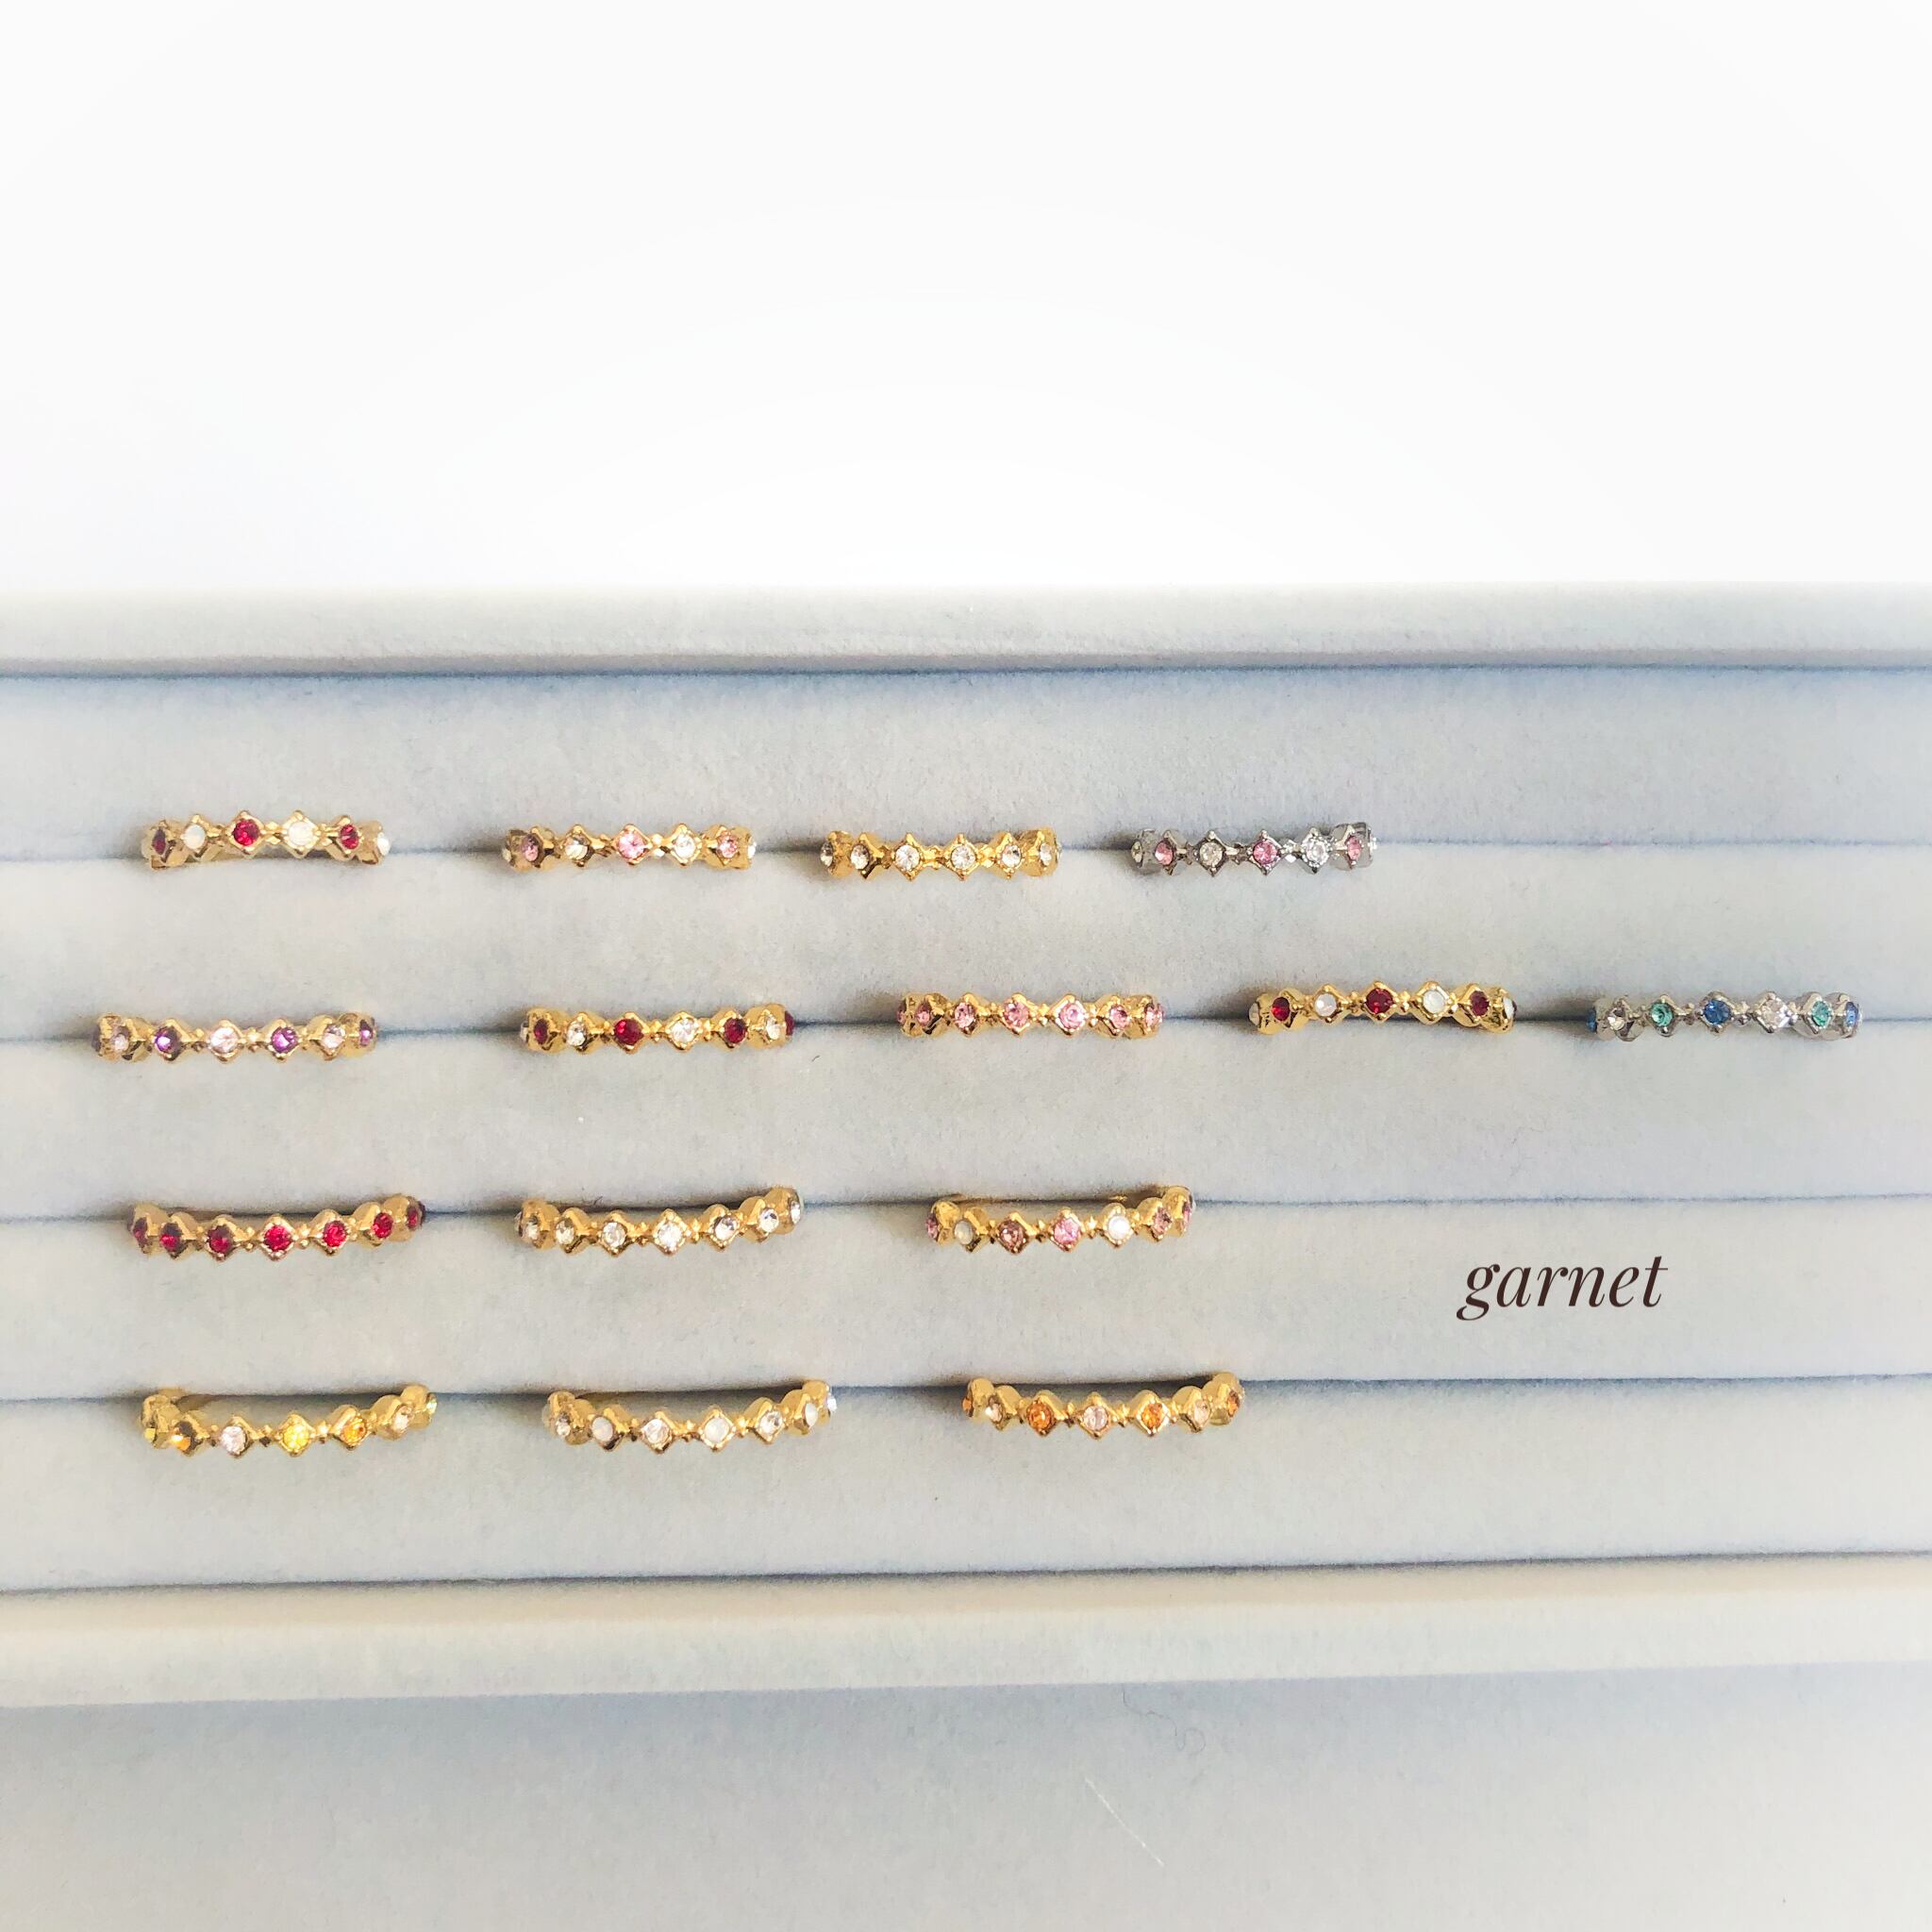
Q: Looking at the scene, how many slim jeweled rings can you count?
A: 15